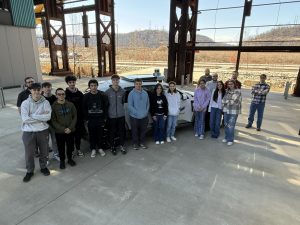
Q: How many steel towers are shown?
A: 3